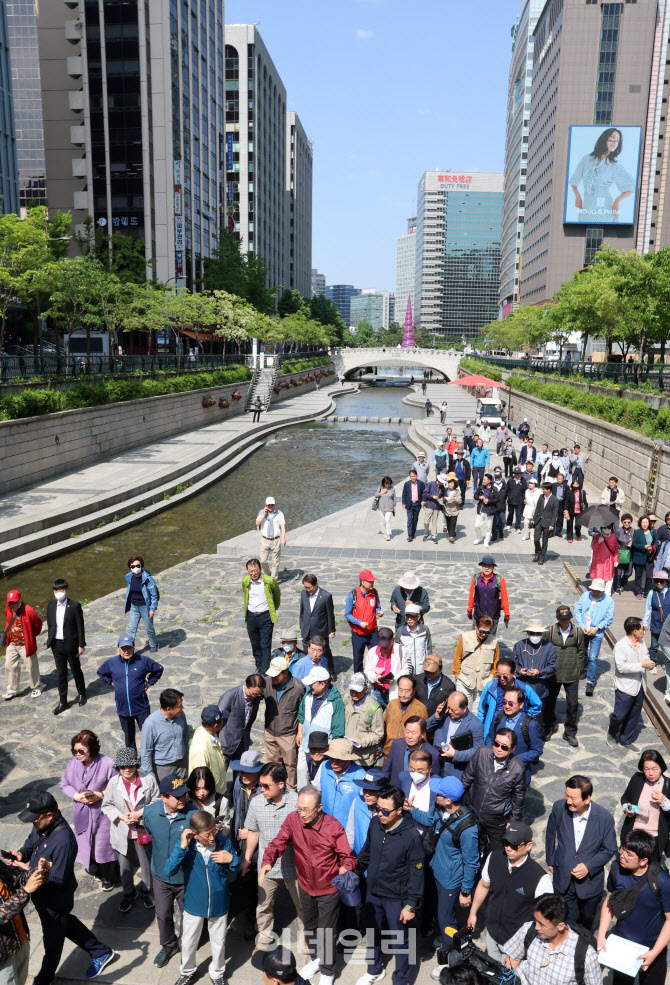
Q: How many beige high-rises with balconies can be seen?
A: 1